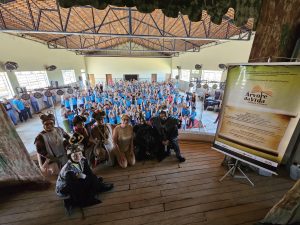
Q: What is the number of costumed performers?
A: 7